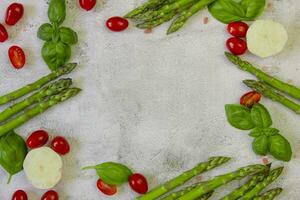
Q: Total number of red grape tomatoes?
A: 14